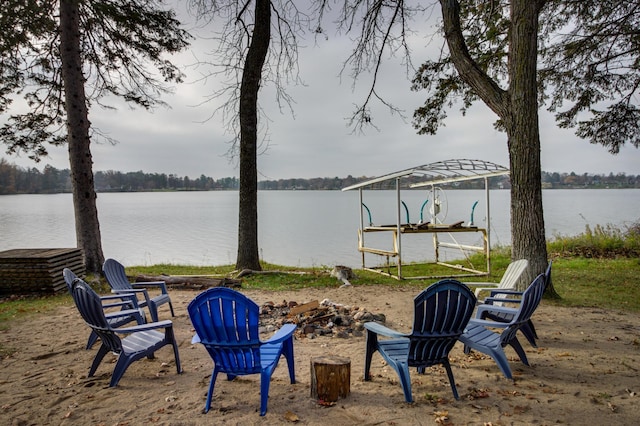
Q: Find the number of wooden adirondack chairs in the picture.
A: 8